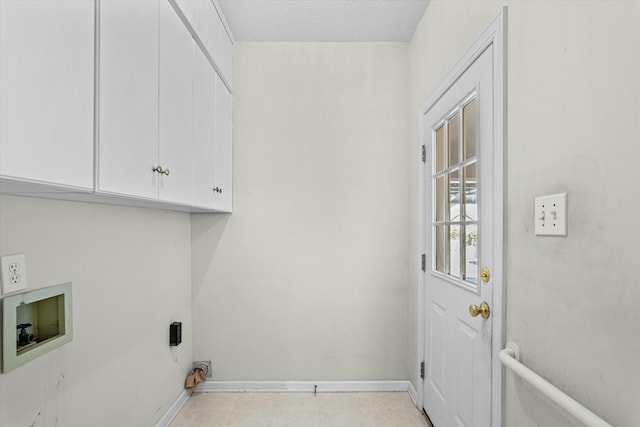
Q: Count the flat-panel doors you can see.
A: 5